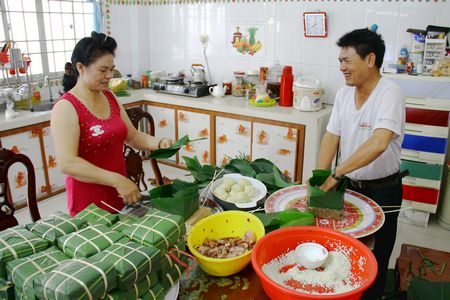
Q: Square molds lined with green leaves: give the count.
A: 2